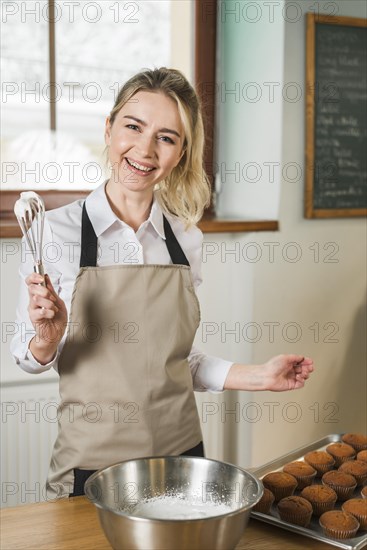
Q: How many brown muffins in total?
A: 14